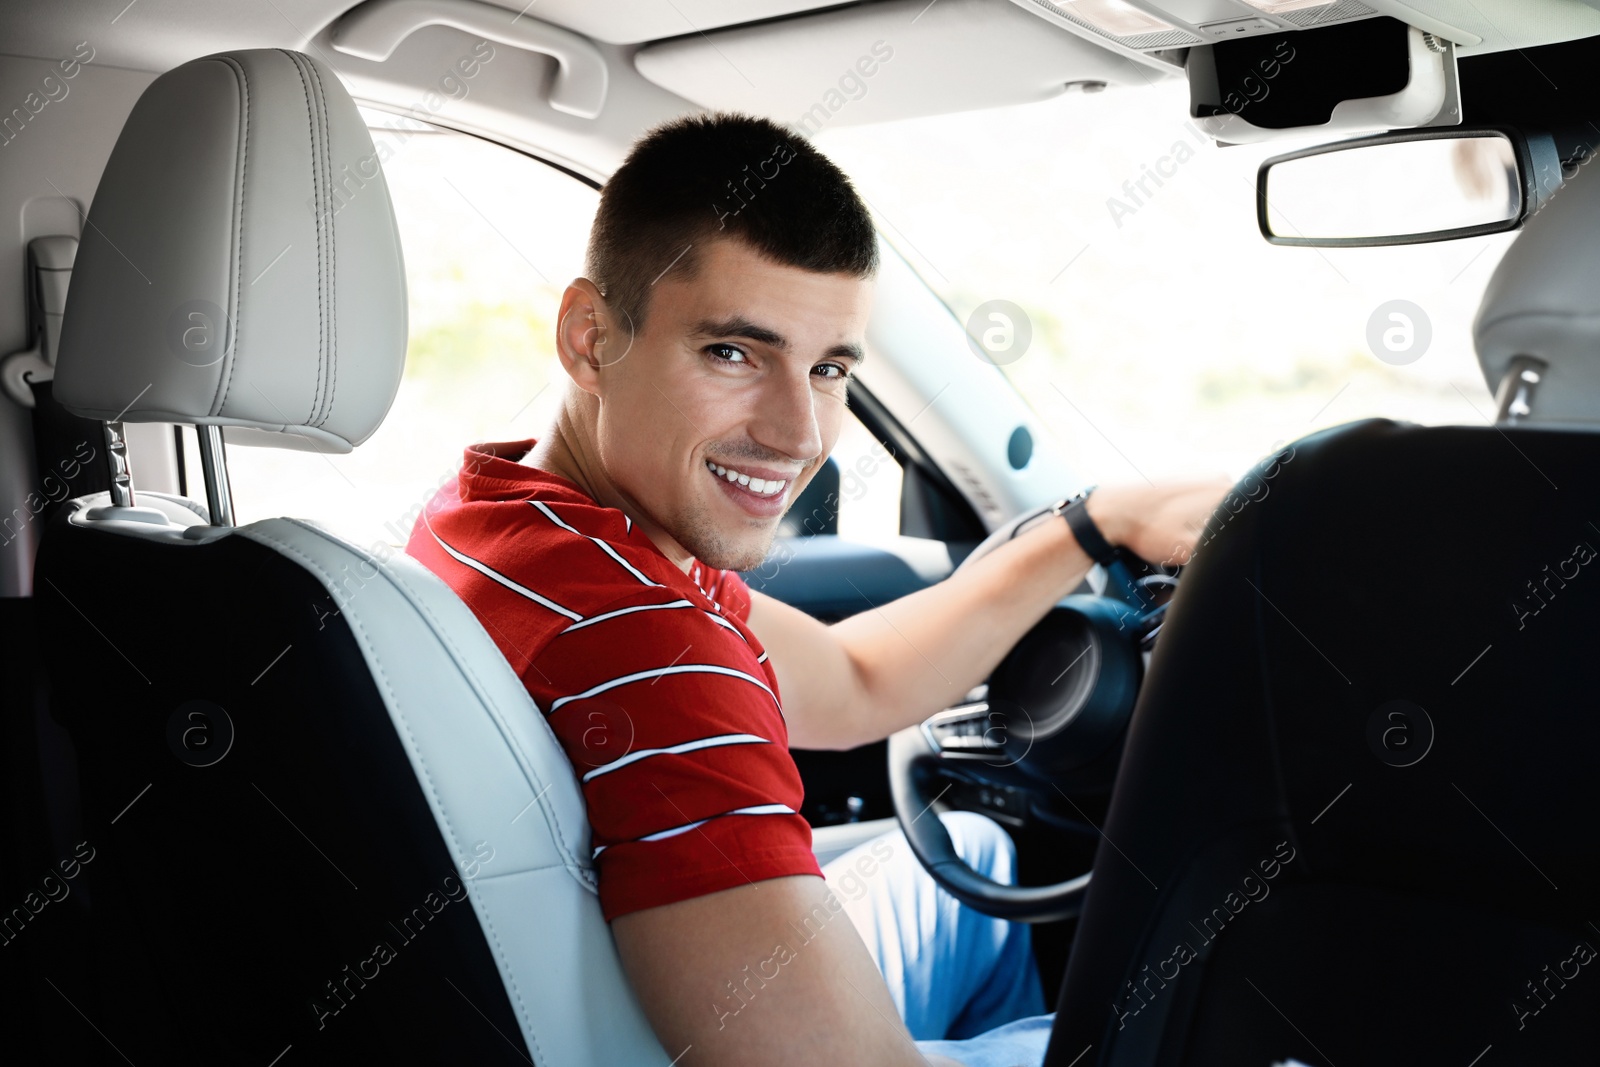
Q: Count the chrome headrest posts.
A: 3